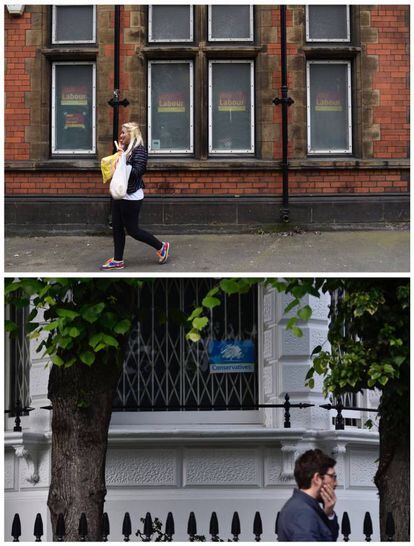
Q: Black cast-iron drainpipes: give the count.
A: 2